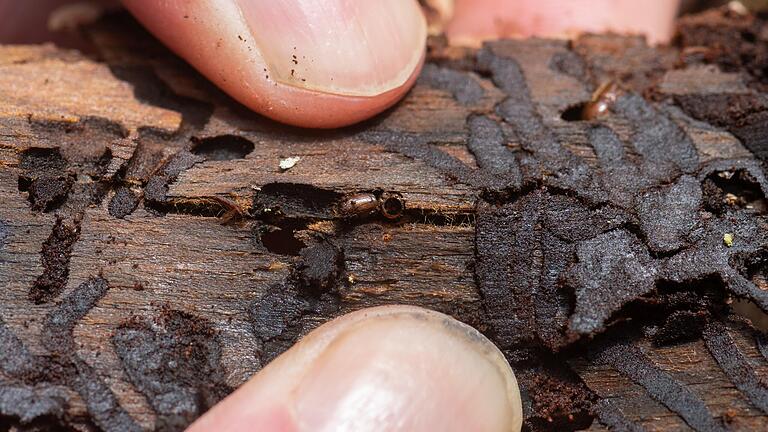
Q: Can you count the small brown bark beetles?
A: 2